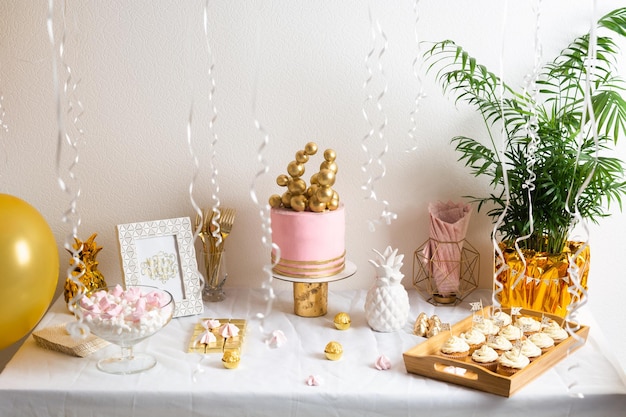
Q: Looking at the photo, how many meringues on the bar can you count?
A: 3